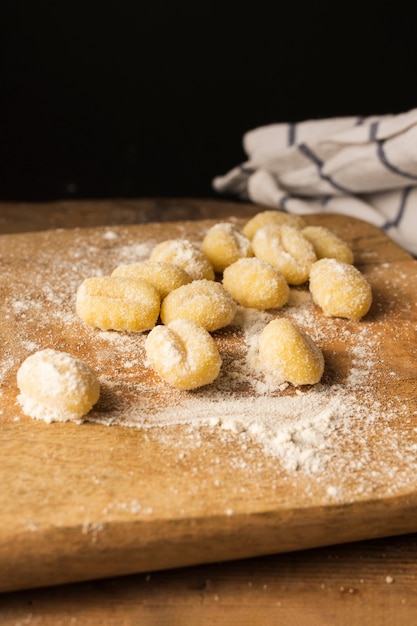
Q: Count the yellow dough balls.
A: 13